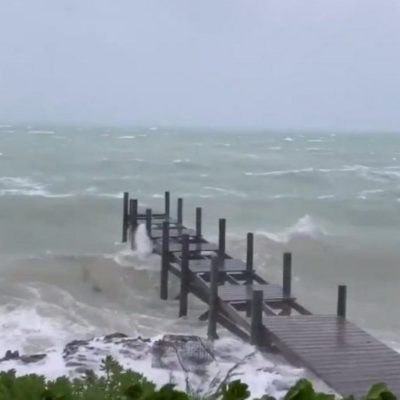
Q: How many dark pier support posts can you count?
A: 14